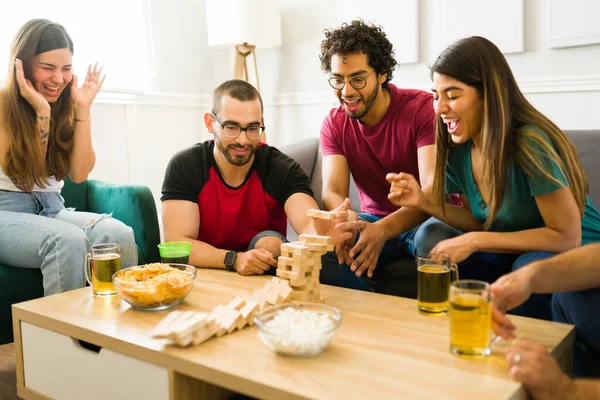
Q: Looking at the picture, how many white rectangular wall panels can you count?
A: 3